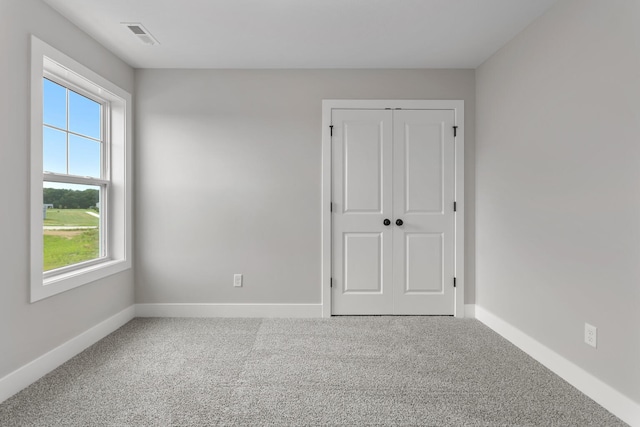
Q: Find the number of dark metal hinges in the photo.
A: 6